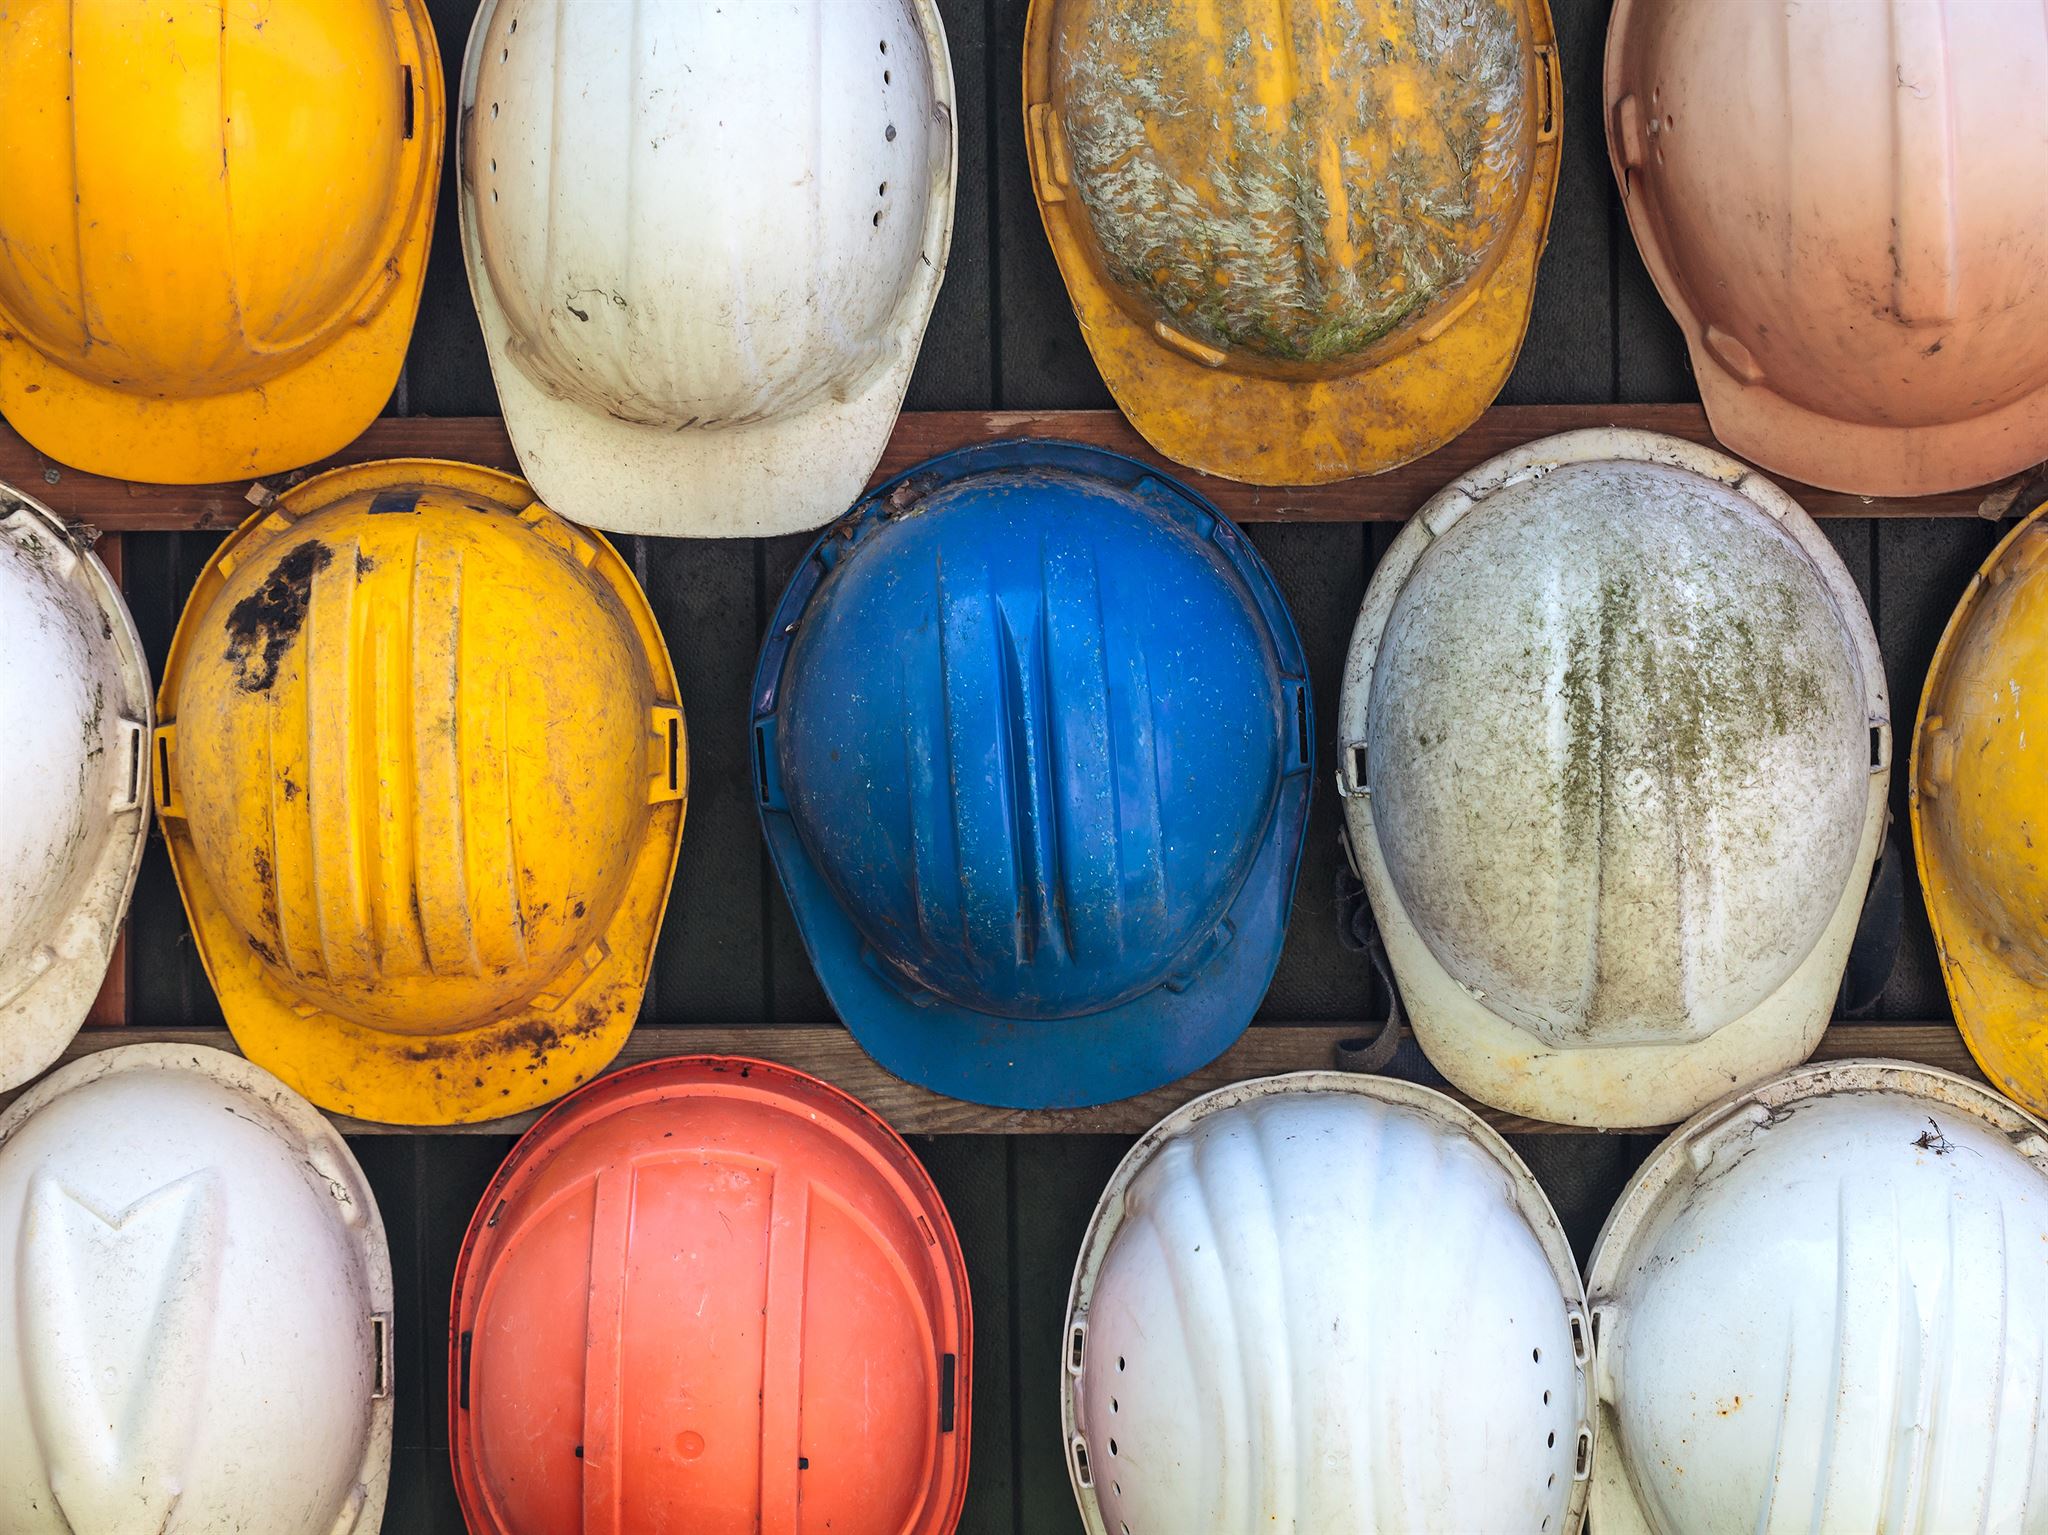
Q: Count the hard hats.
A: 13